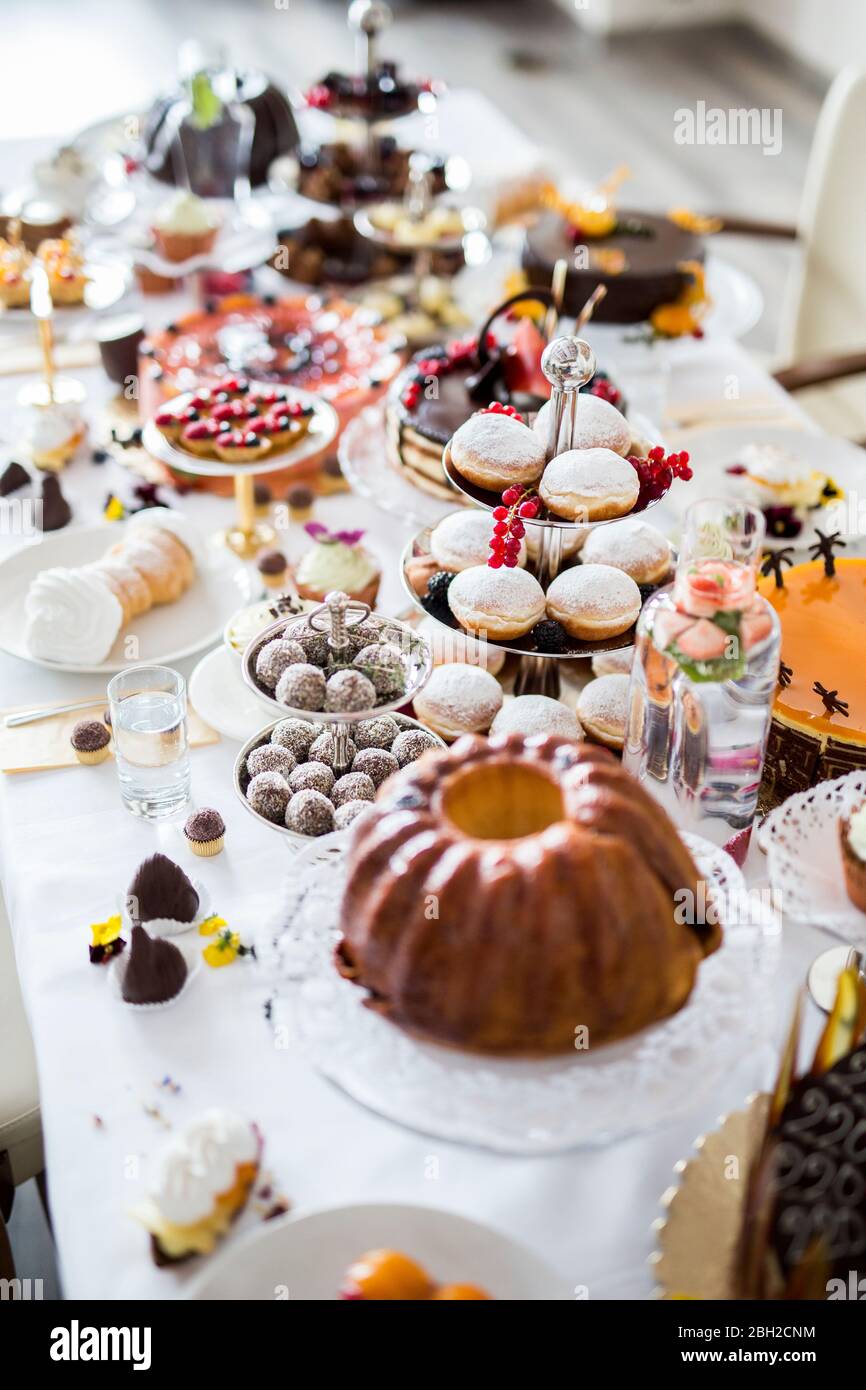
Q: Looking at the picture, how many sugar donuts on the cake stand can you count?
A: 13